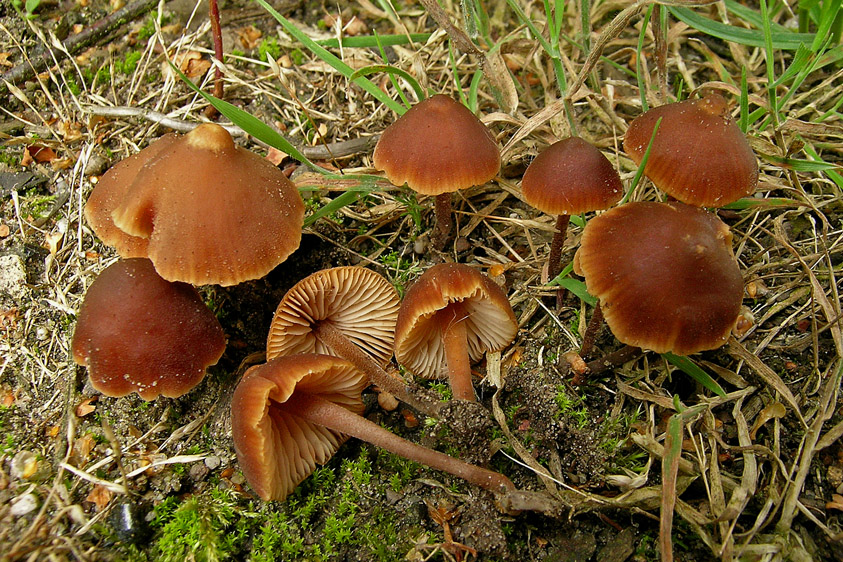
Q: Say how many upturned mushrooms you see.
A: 3